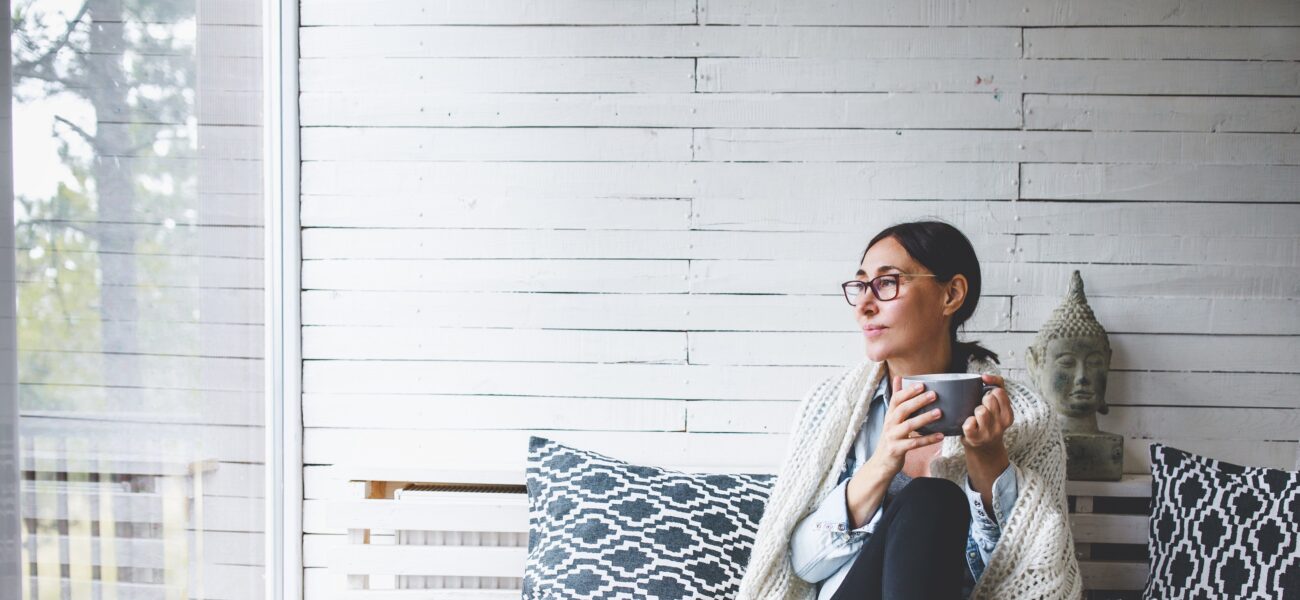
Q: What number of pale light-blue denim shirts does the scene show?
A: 1